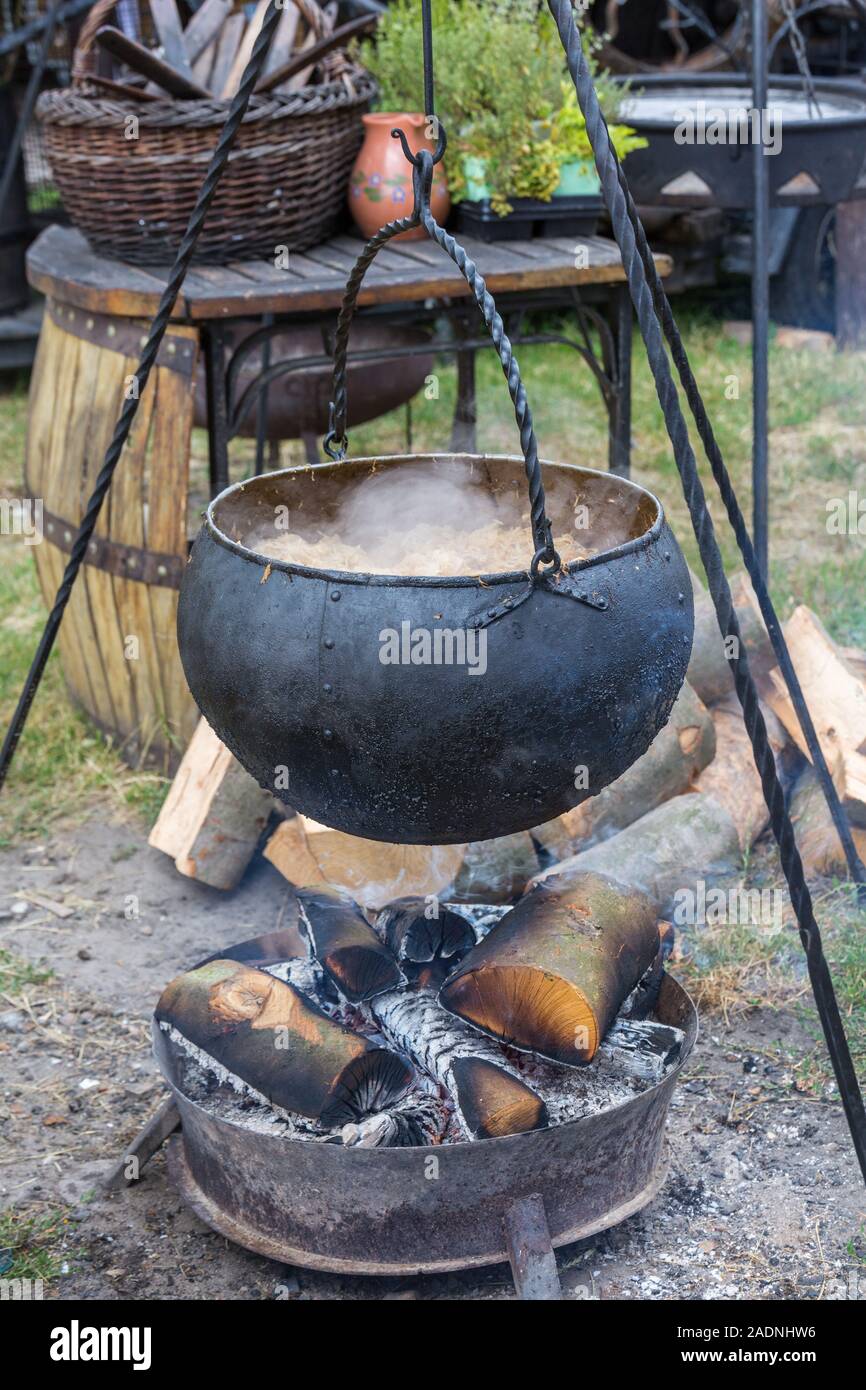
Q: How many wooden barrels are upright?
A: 1